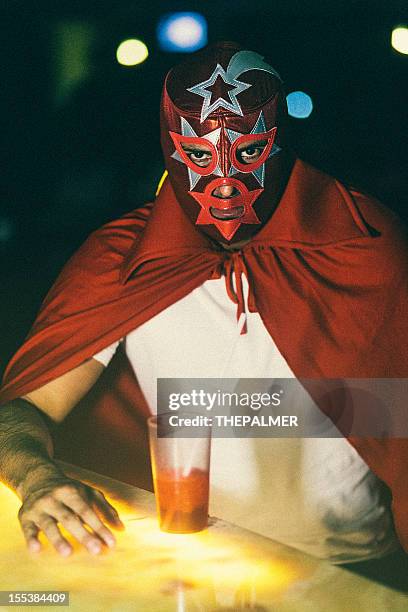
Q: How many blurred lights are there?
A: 4